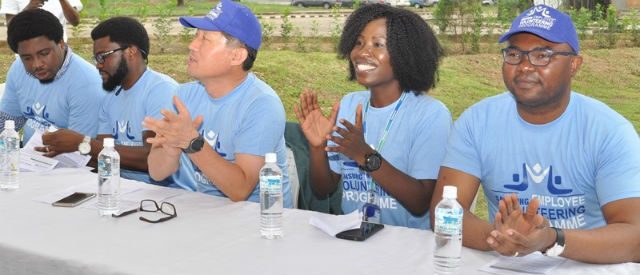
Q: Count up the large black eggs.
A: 0